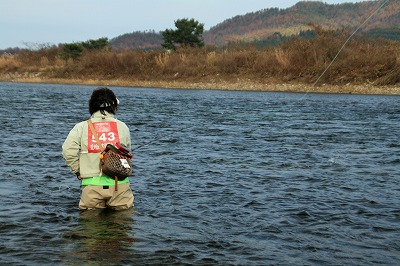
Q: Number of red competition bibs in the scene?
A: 1